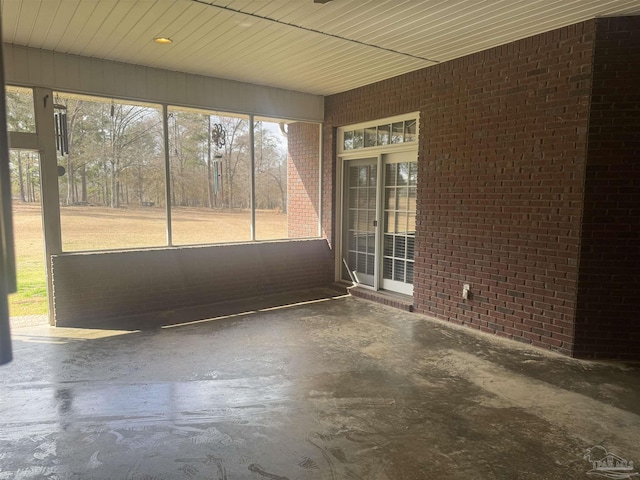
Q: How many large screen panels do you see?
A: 3